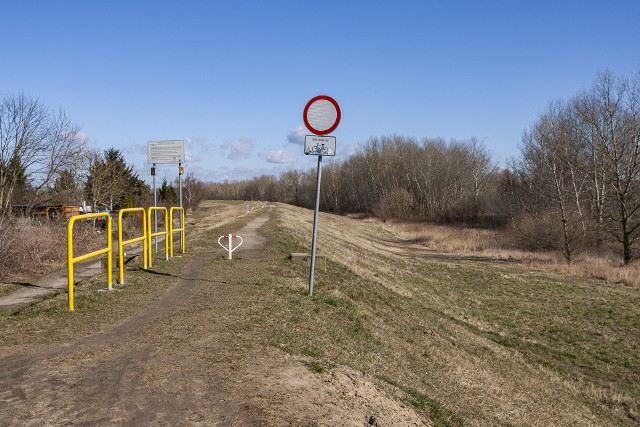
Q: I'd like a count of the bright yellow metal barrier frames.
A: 4